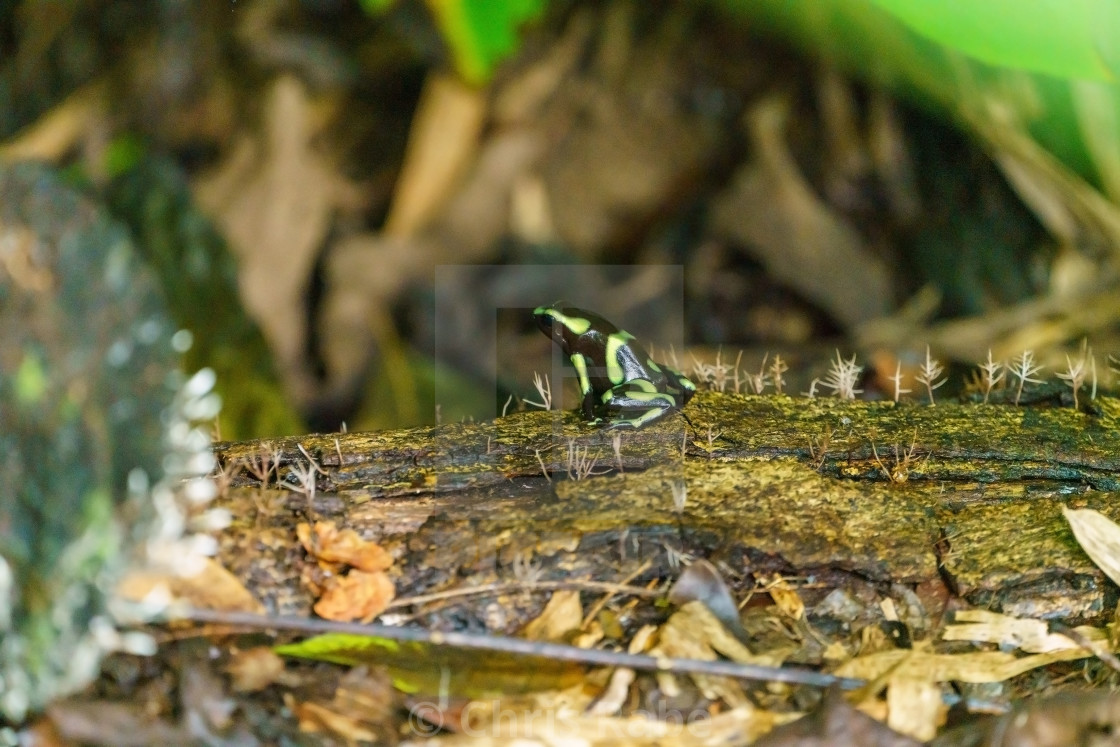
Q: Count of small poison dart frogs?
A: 1